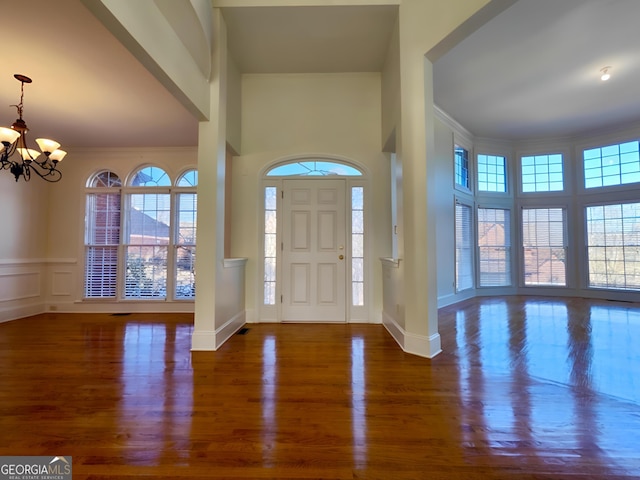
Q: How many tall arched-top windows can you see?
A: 3